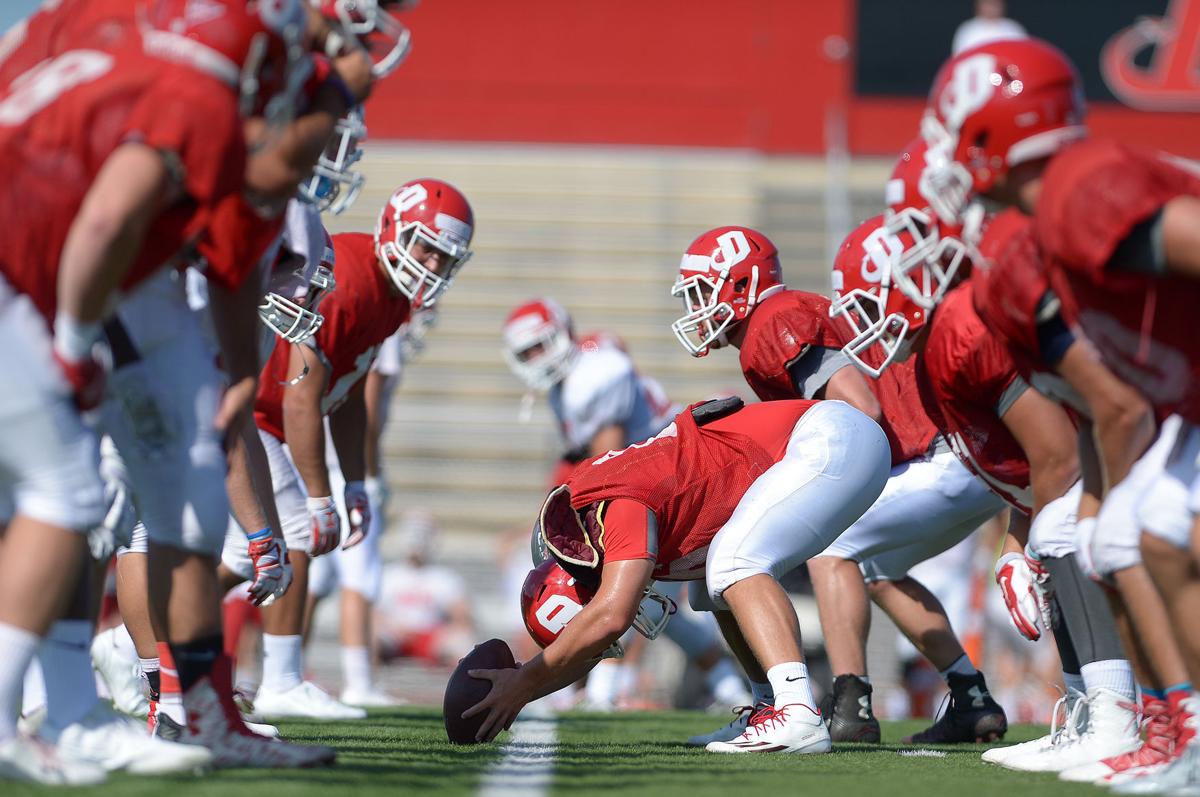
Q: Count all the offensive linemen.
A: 5